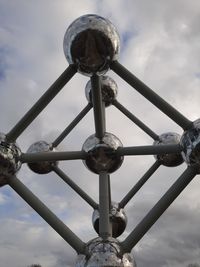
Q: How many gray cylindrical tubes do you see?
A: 12